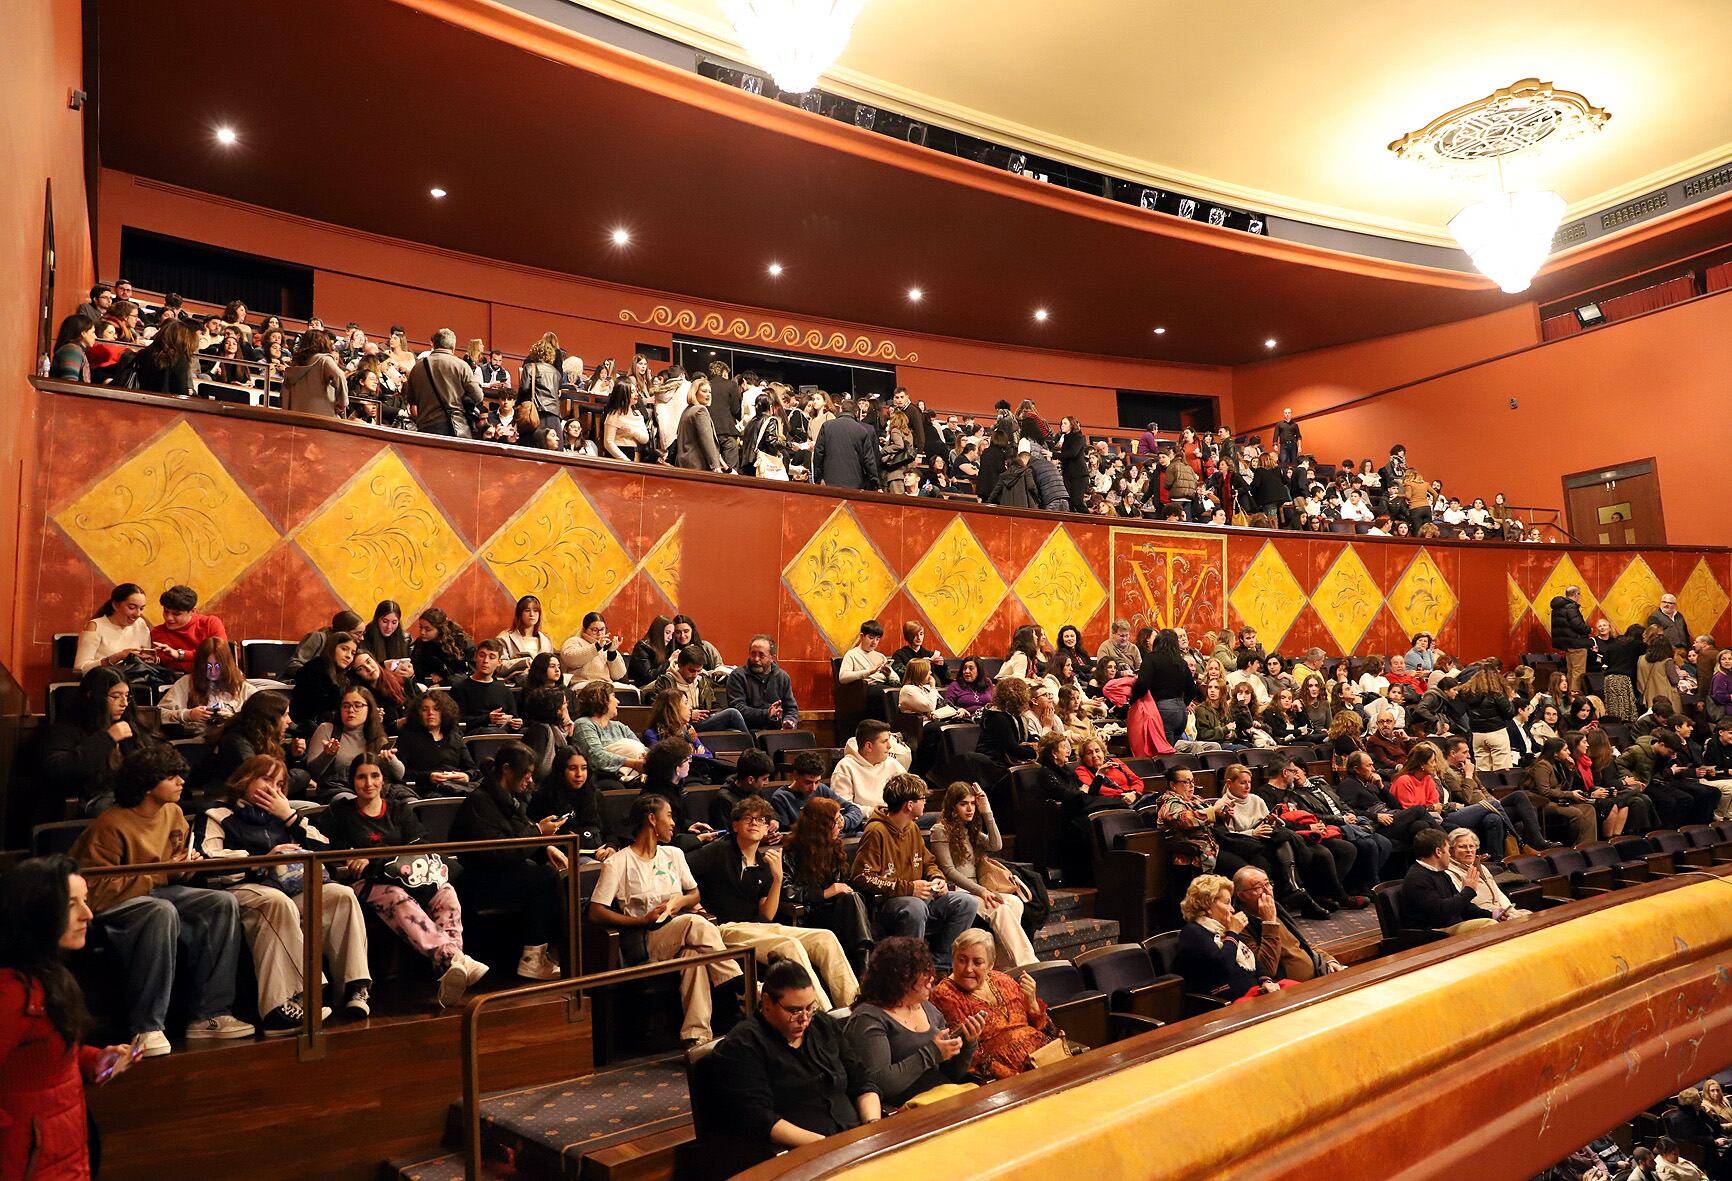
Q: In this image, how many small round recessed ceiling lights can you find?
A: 8